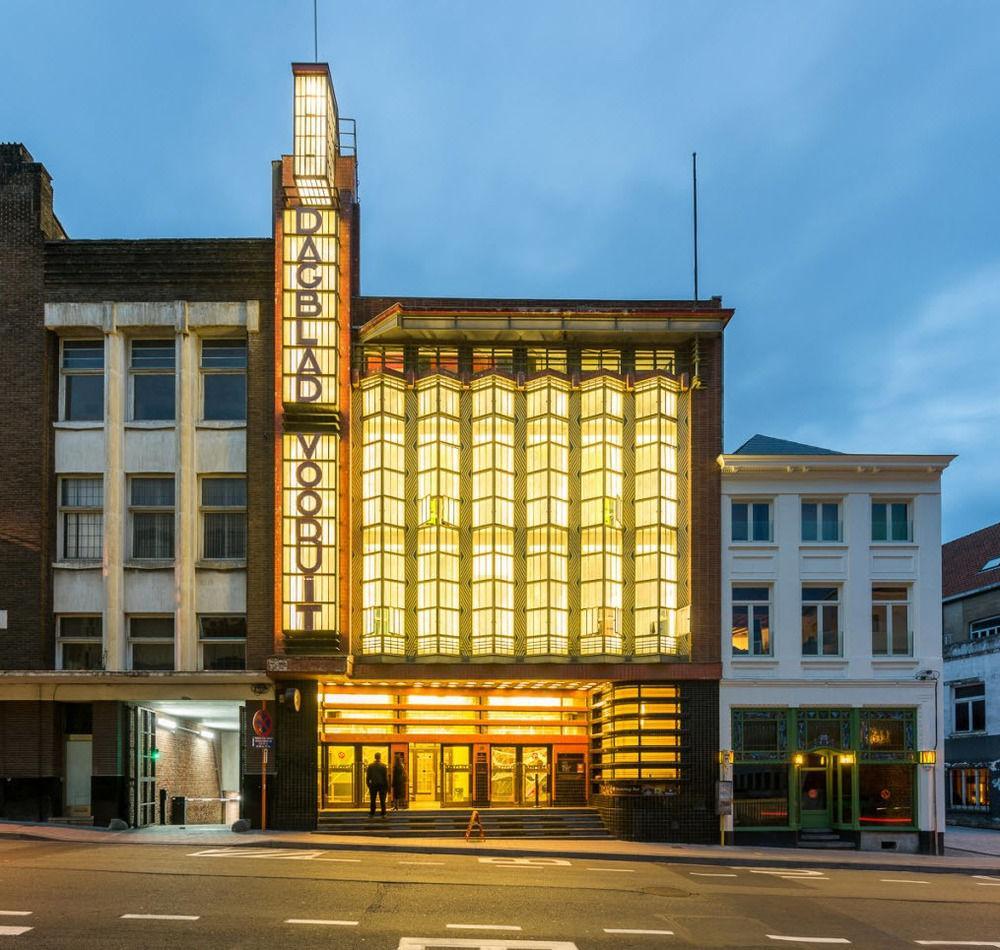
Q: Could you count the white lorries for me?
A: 0